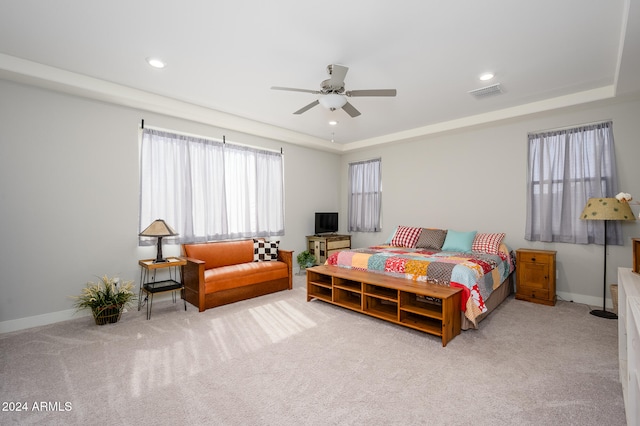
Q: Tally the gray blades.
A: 5